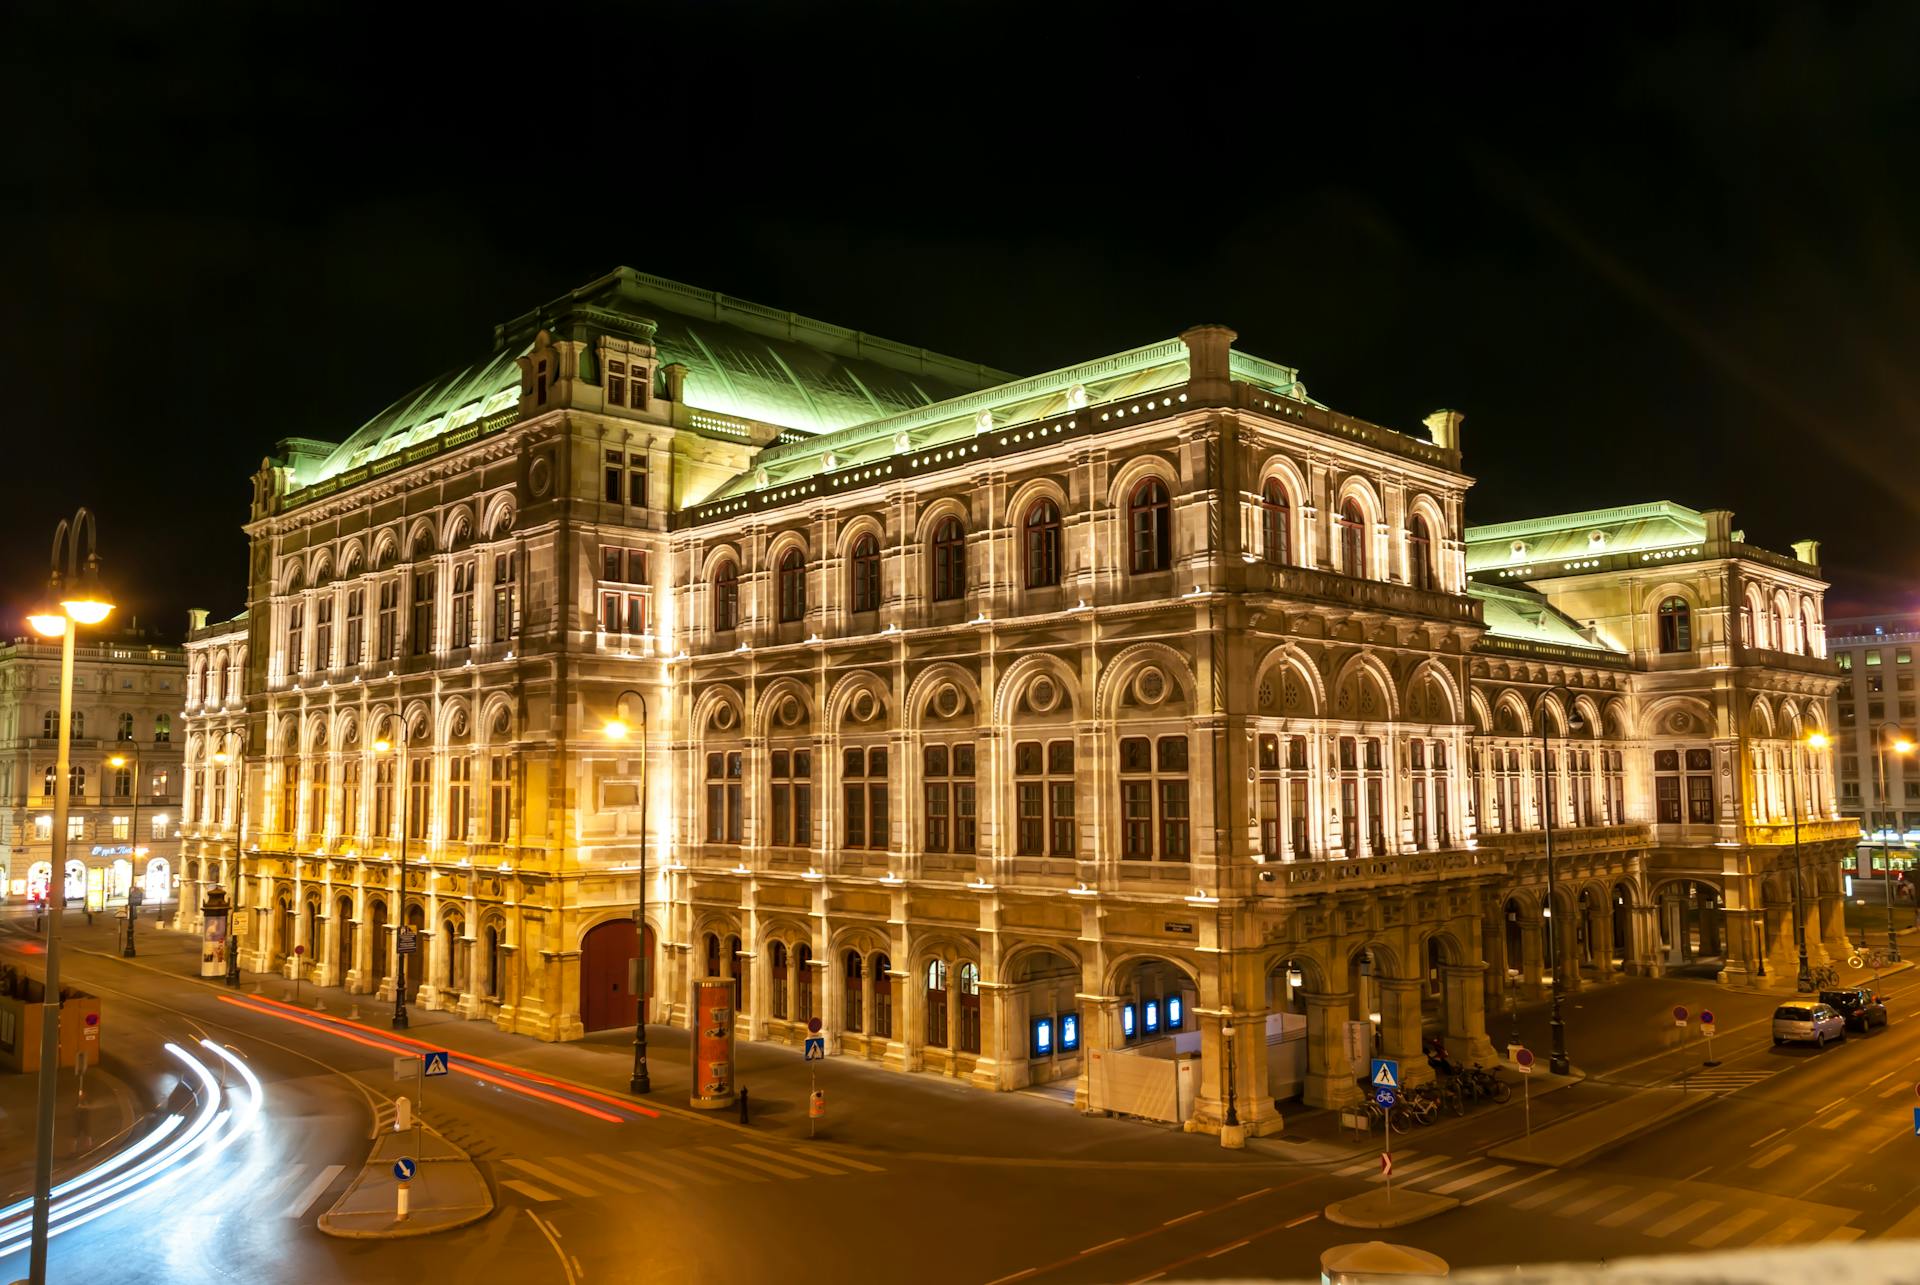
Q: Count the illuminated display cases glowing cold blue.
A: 5